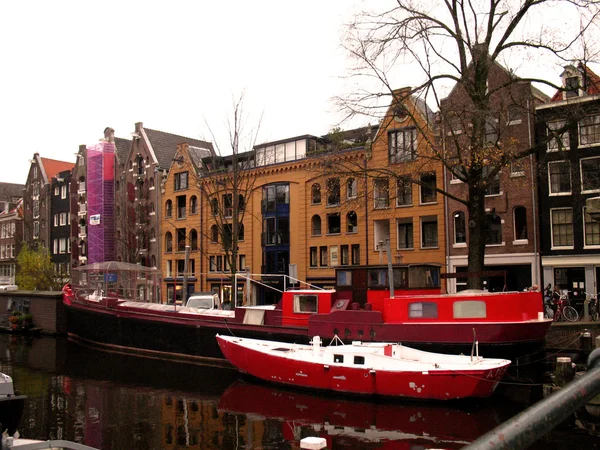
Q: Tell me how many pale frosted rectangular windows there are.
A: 2